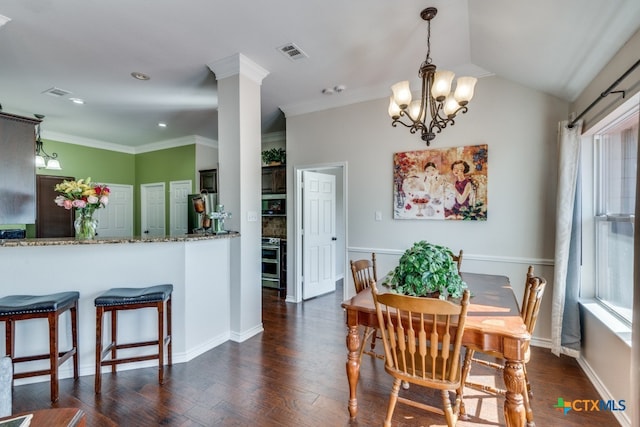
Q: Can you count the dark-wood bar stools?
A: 2